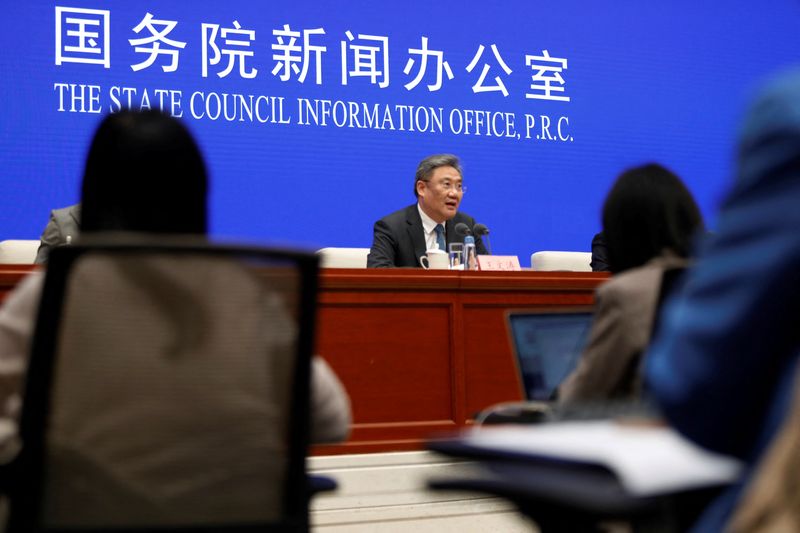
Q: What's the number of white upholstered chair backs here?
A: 3